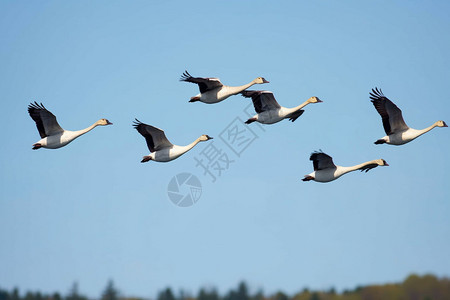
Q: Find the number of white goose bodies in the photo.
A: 6